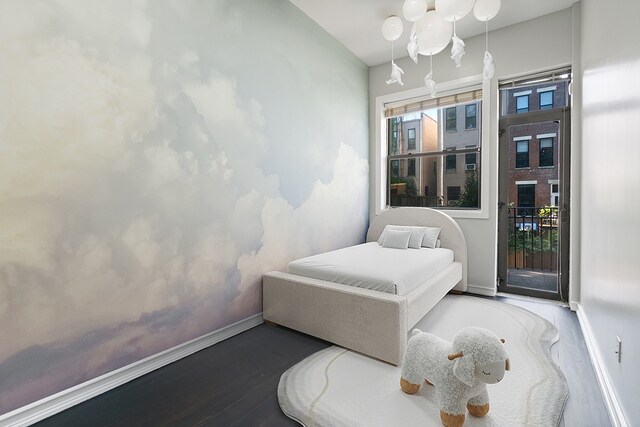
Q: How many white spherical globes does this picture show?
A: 5